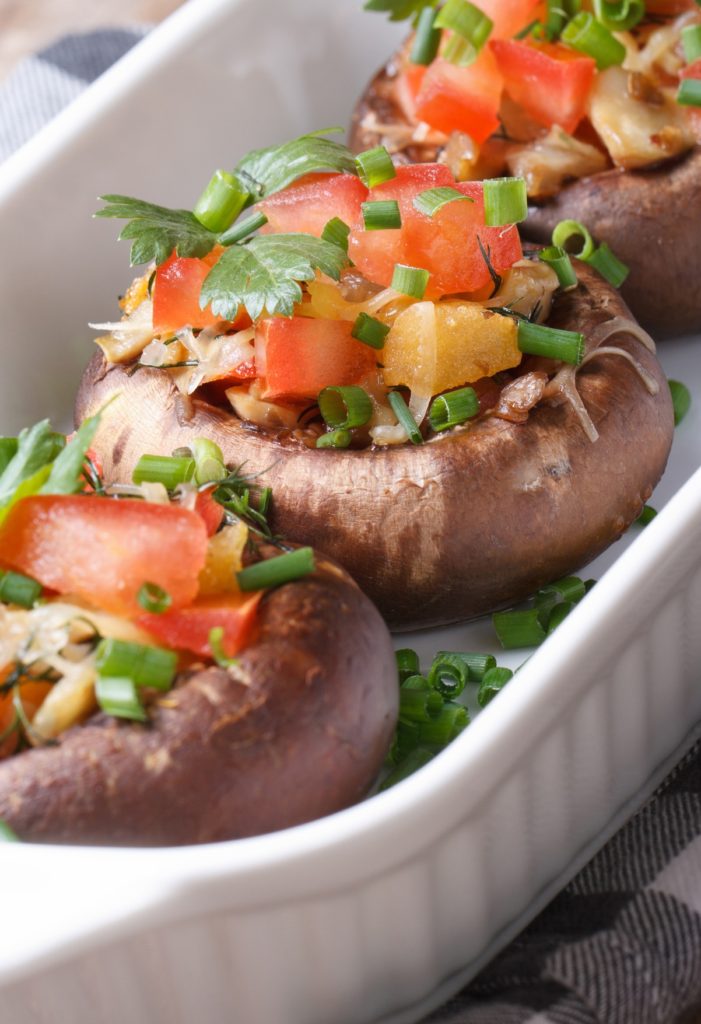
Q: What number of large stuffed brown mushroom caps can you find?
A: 3